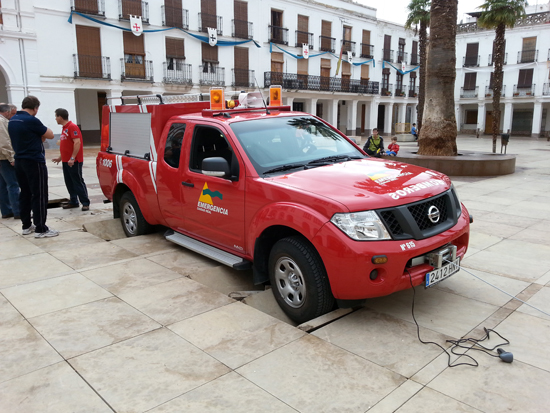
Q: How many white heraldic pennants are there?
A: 5